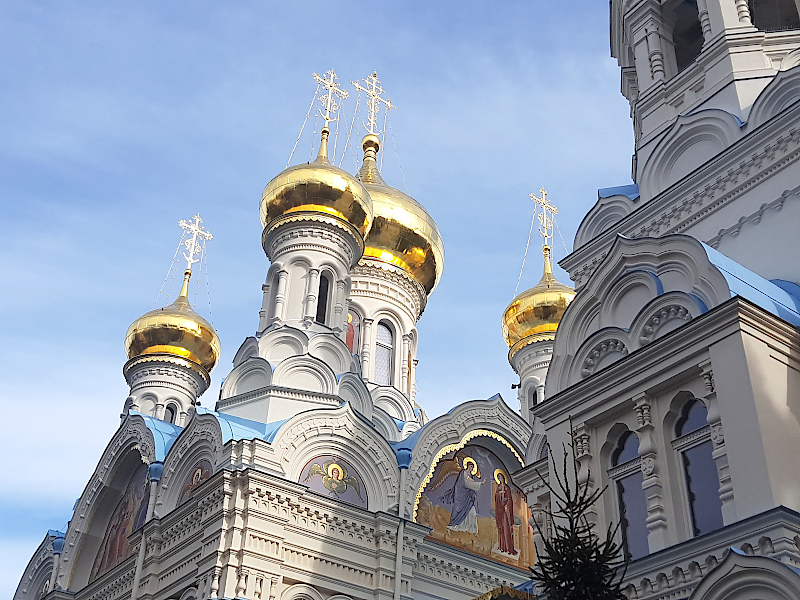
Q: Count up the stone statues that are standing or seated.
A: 0